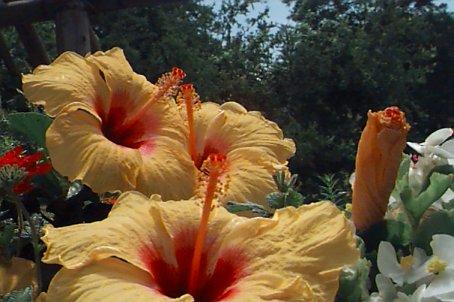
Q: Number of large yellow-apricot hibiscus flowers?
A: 3